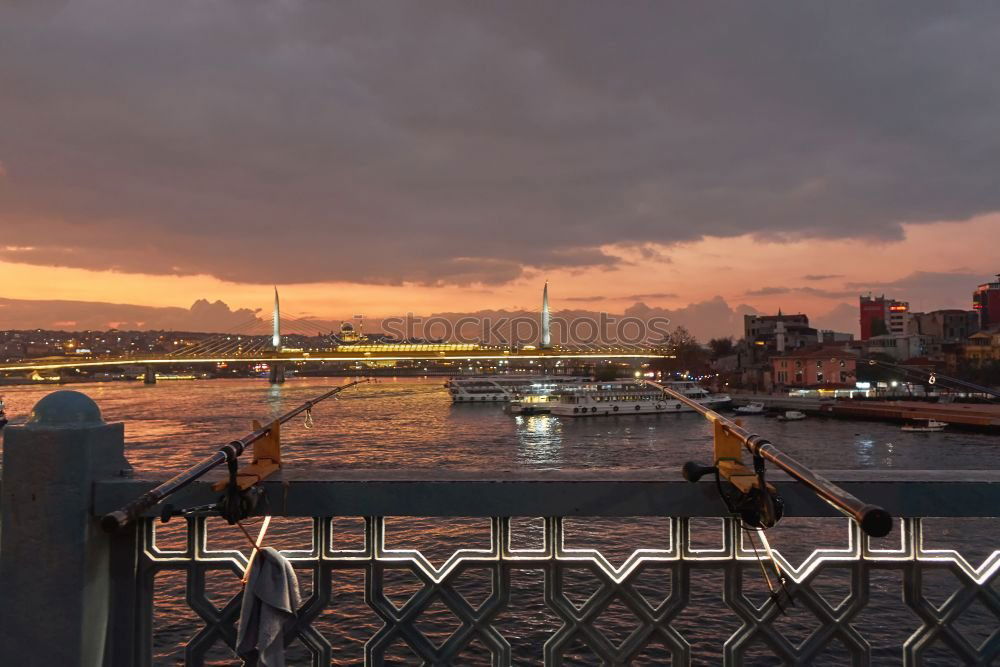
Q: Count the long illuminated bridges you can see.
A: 1